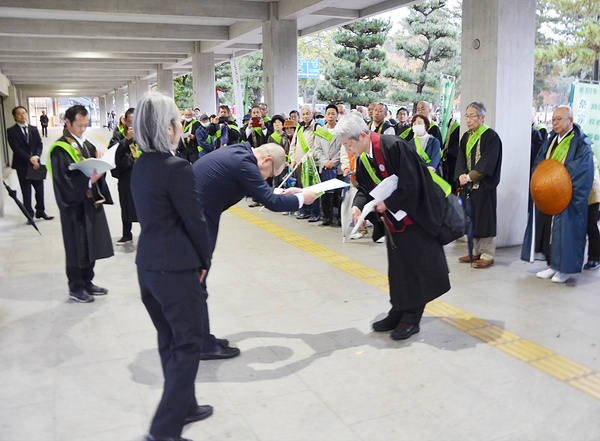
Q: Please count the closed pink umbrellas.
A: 0